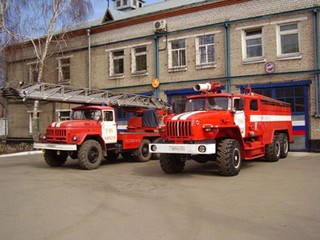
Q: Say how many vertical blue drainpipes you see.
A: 3